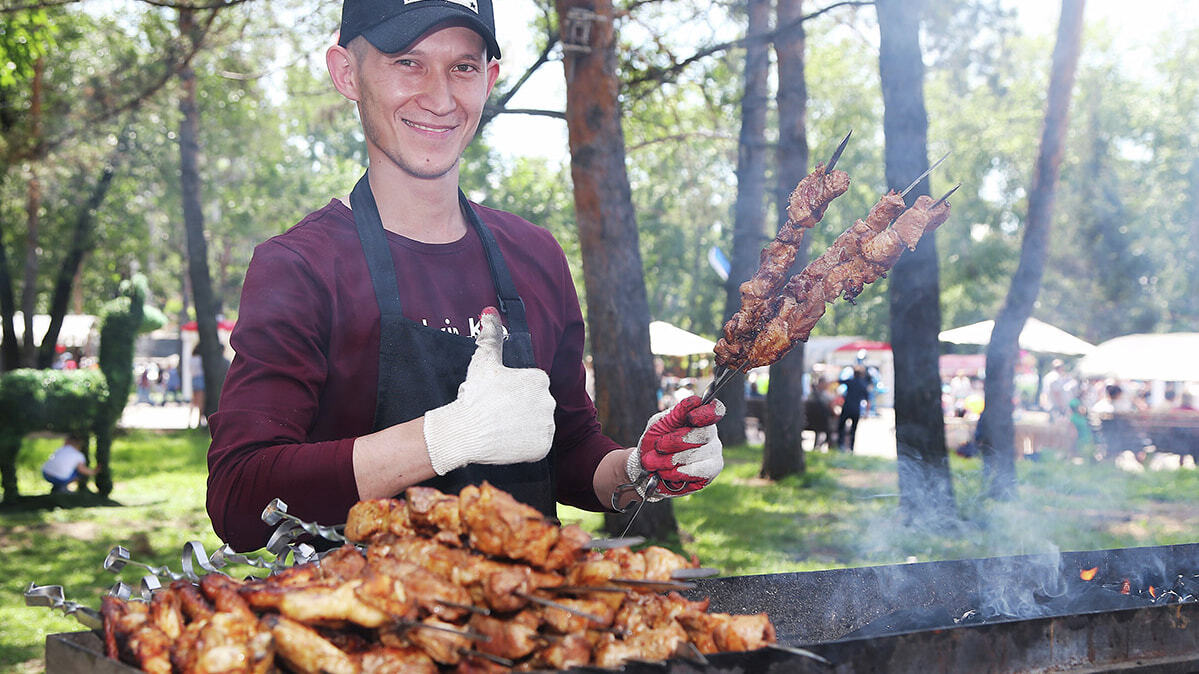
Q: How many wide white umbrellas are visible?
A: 3